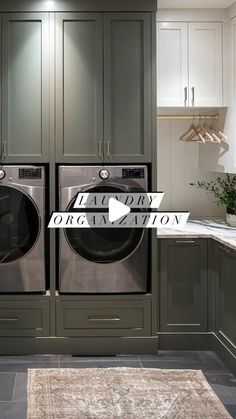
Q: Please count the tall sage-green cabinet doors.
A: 3